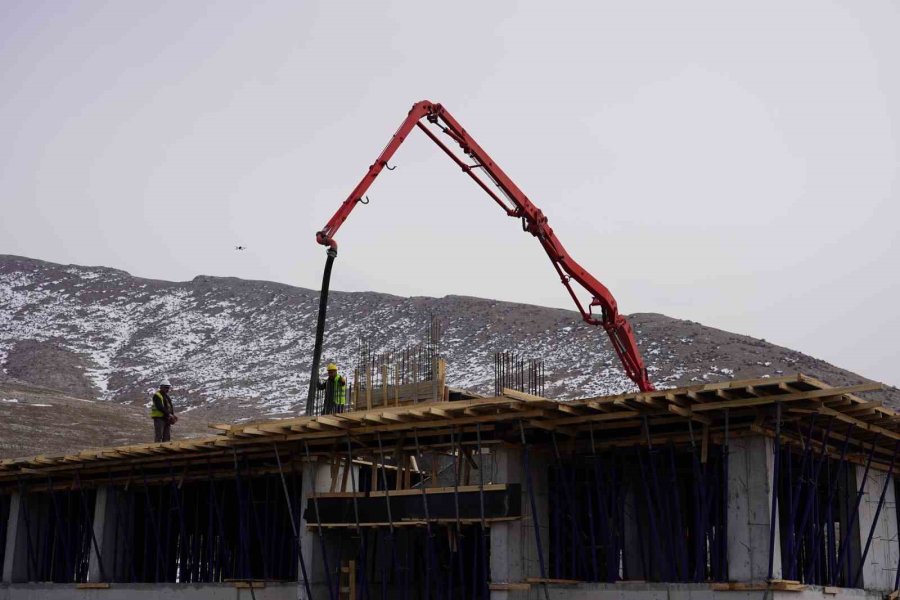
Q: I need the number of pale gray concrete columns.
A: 6